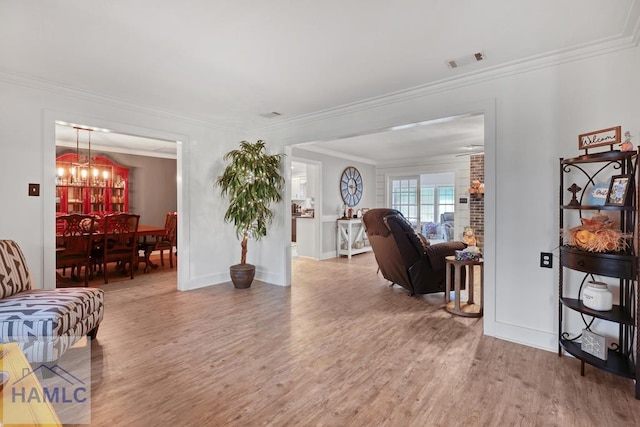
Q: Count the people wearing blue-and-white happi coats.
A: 0